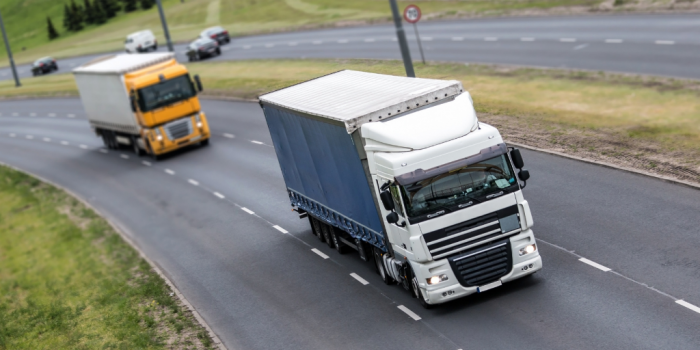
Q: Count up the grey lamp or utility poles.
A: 3